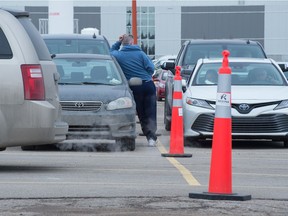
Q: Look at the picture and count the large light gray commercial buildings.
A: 1